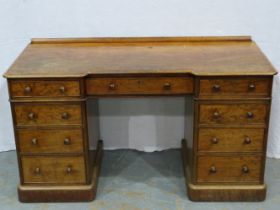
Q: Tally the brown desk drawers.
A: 9